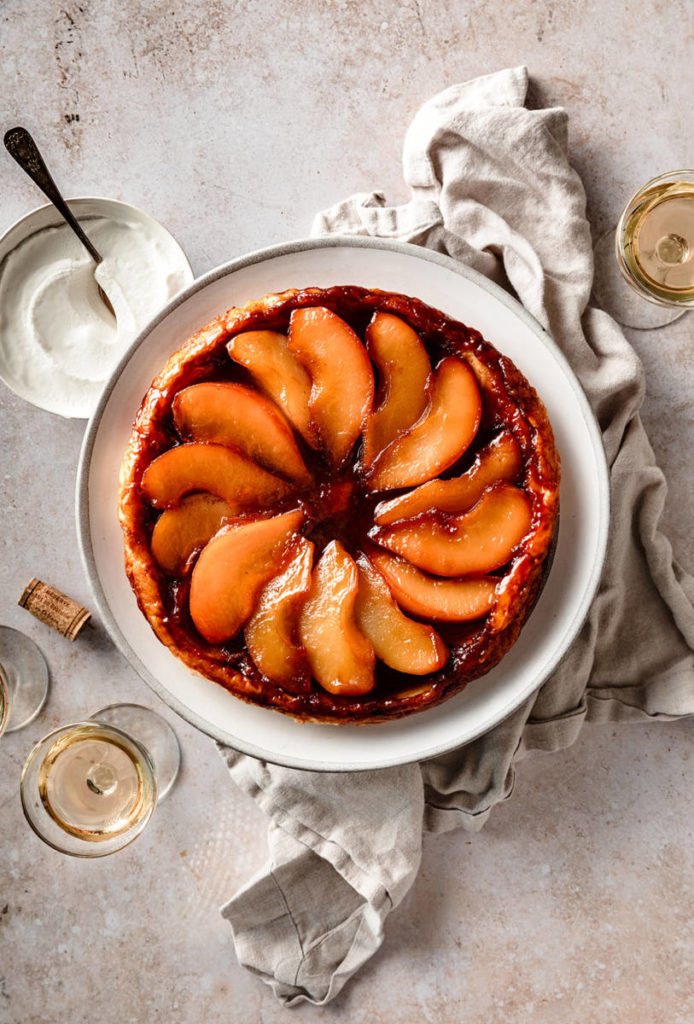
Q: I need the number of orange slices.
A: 14